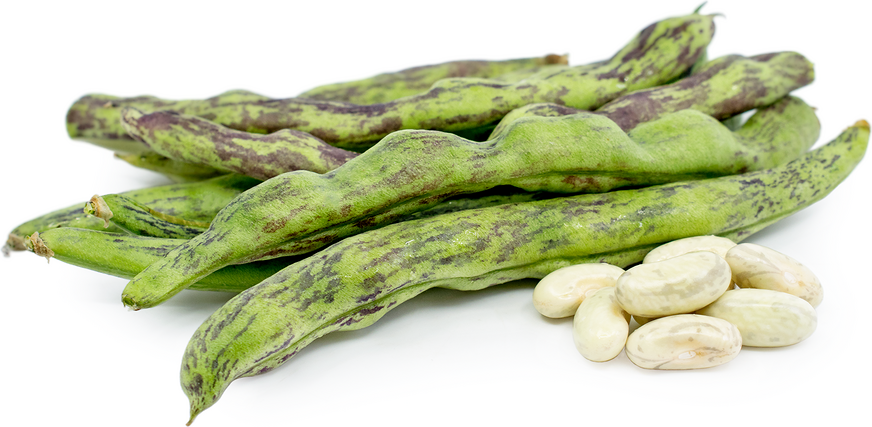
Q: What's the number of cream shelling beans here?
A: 7